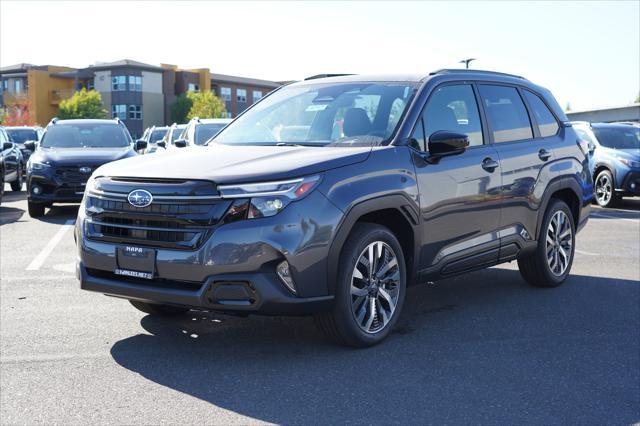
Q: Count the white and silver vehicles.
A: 3